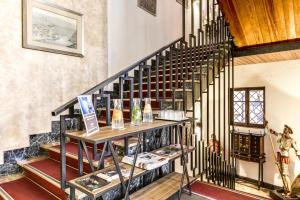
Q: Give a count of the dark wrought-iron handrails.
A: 1